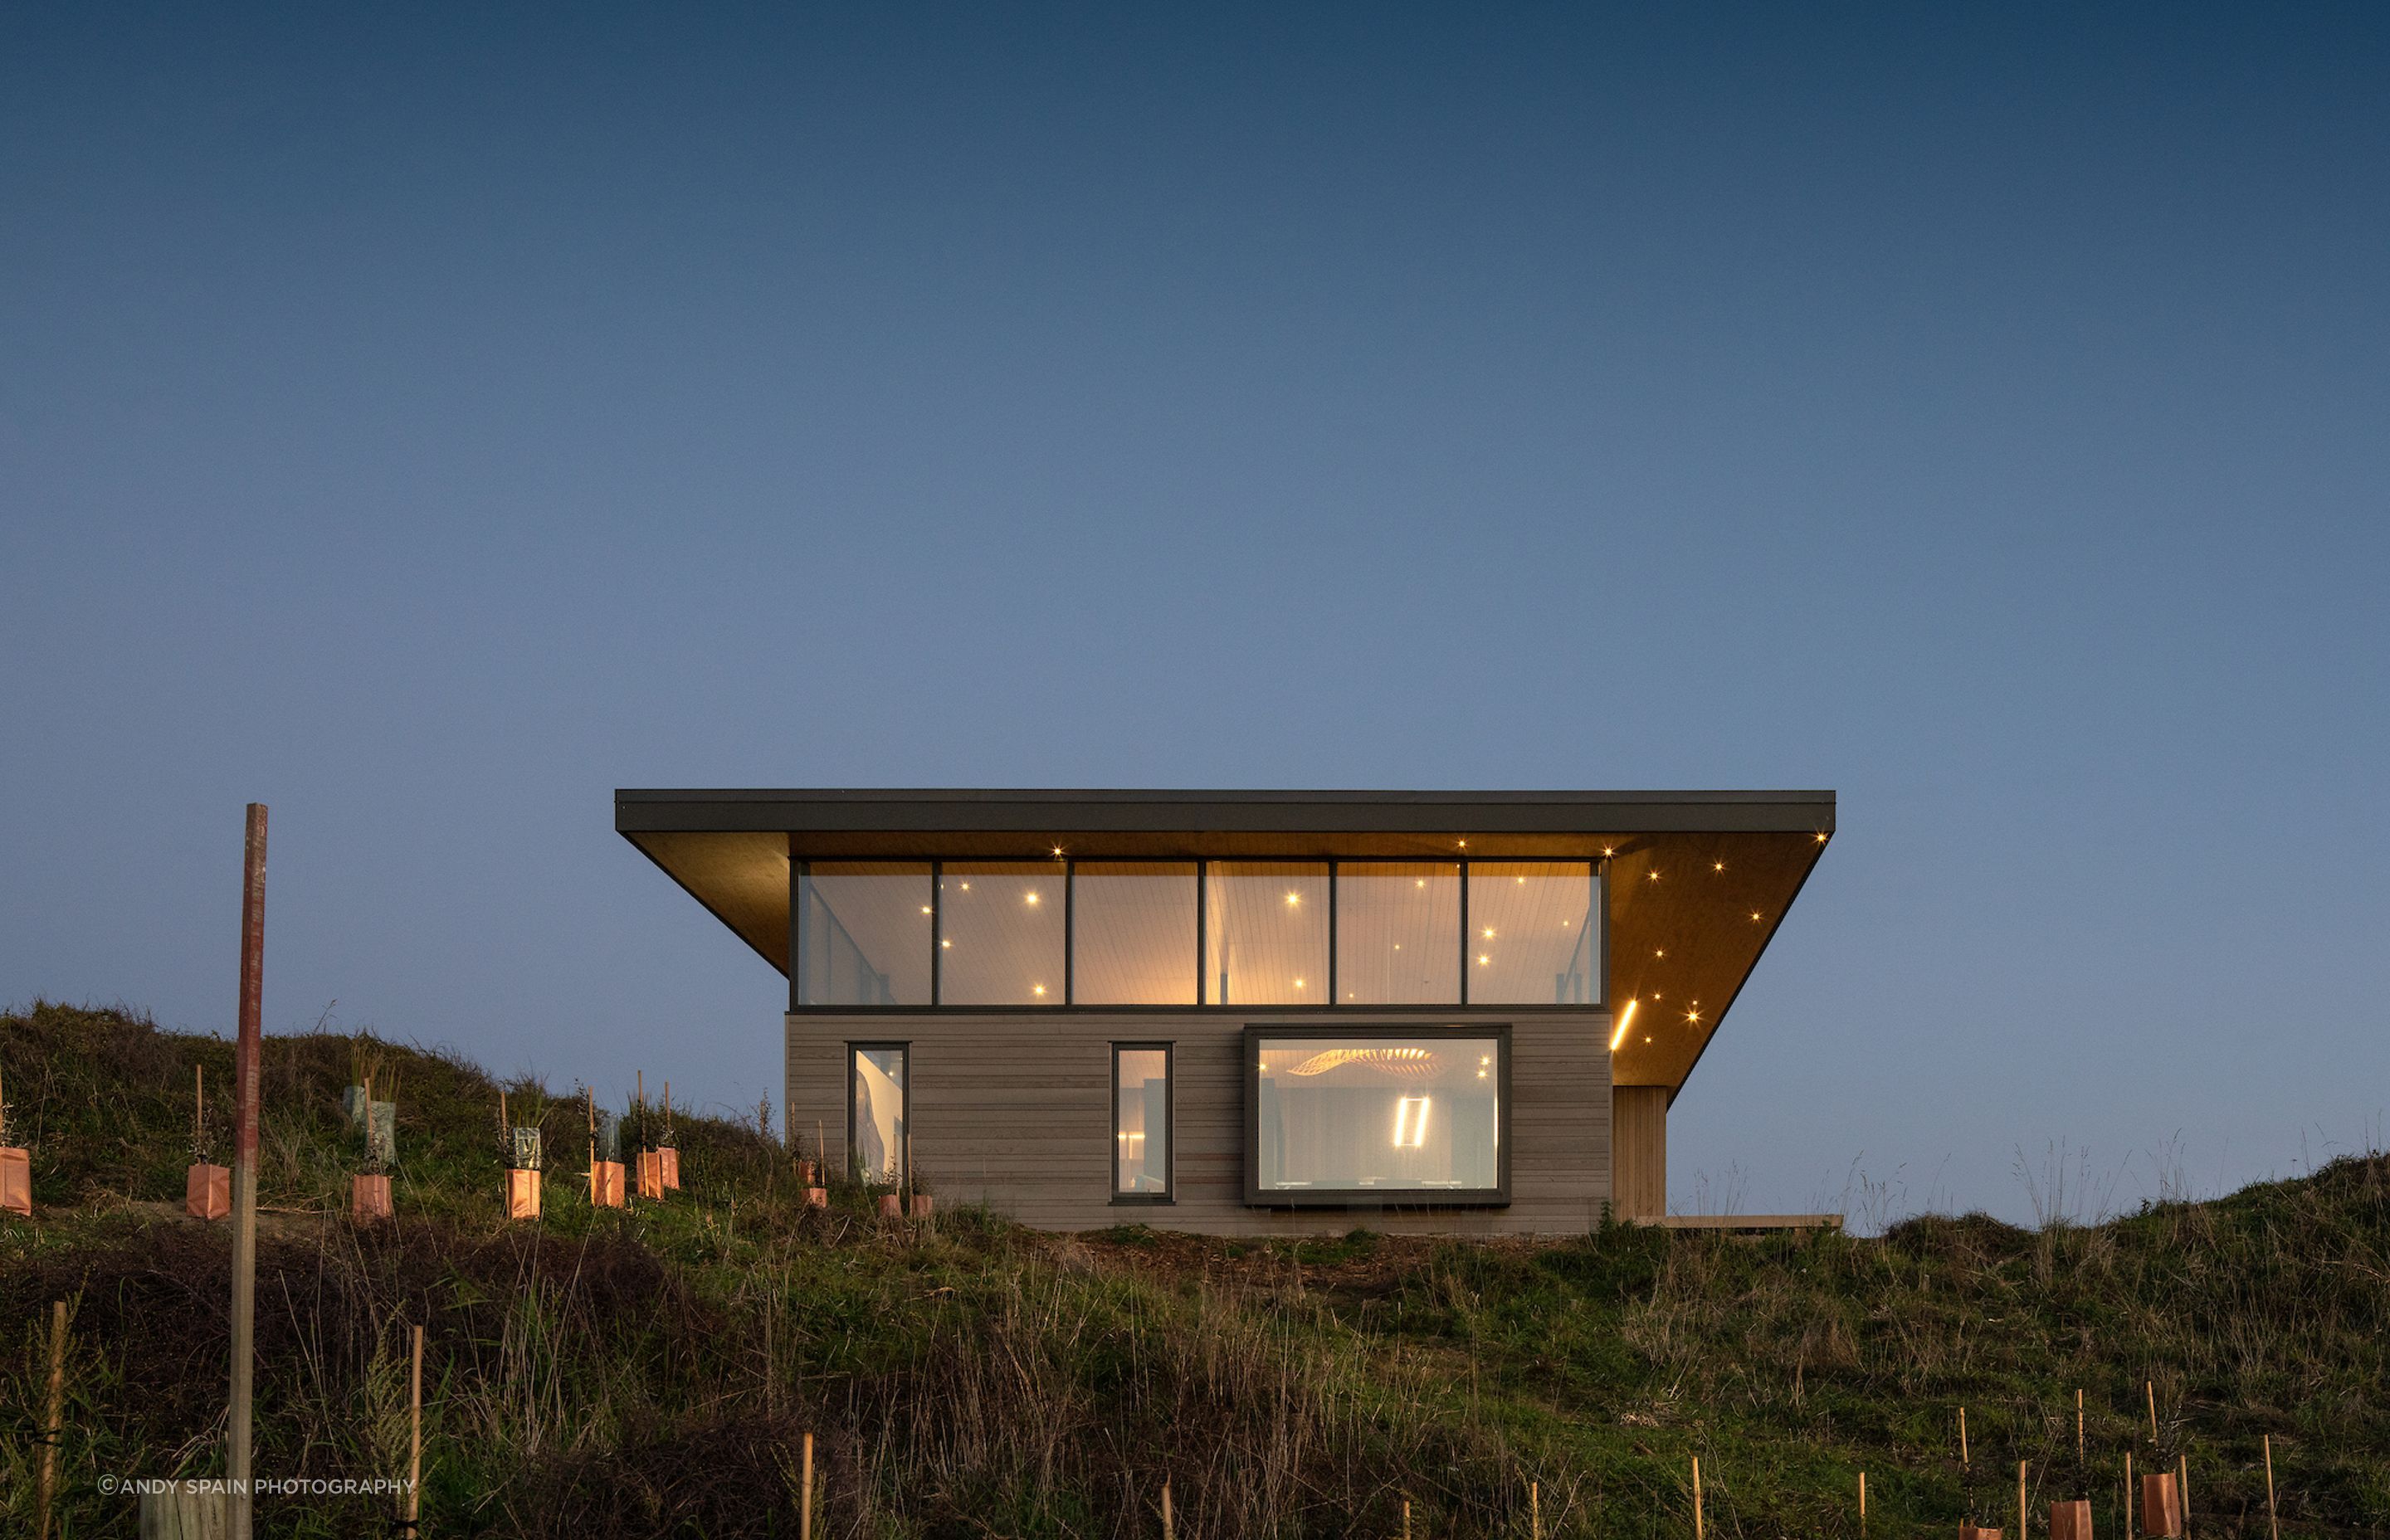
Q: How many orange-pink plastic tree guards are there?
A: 14